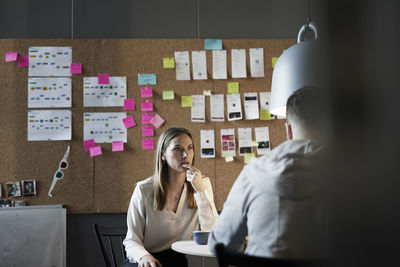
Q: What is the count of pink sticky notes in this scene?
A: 15